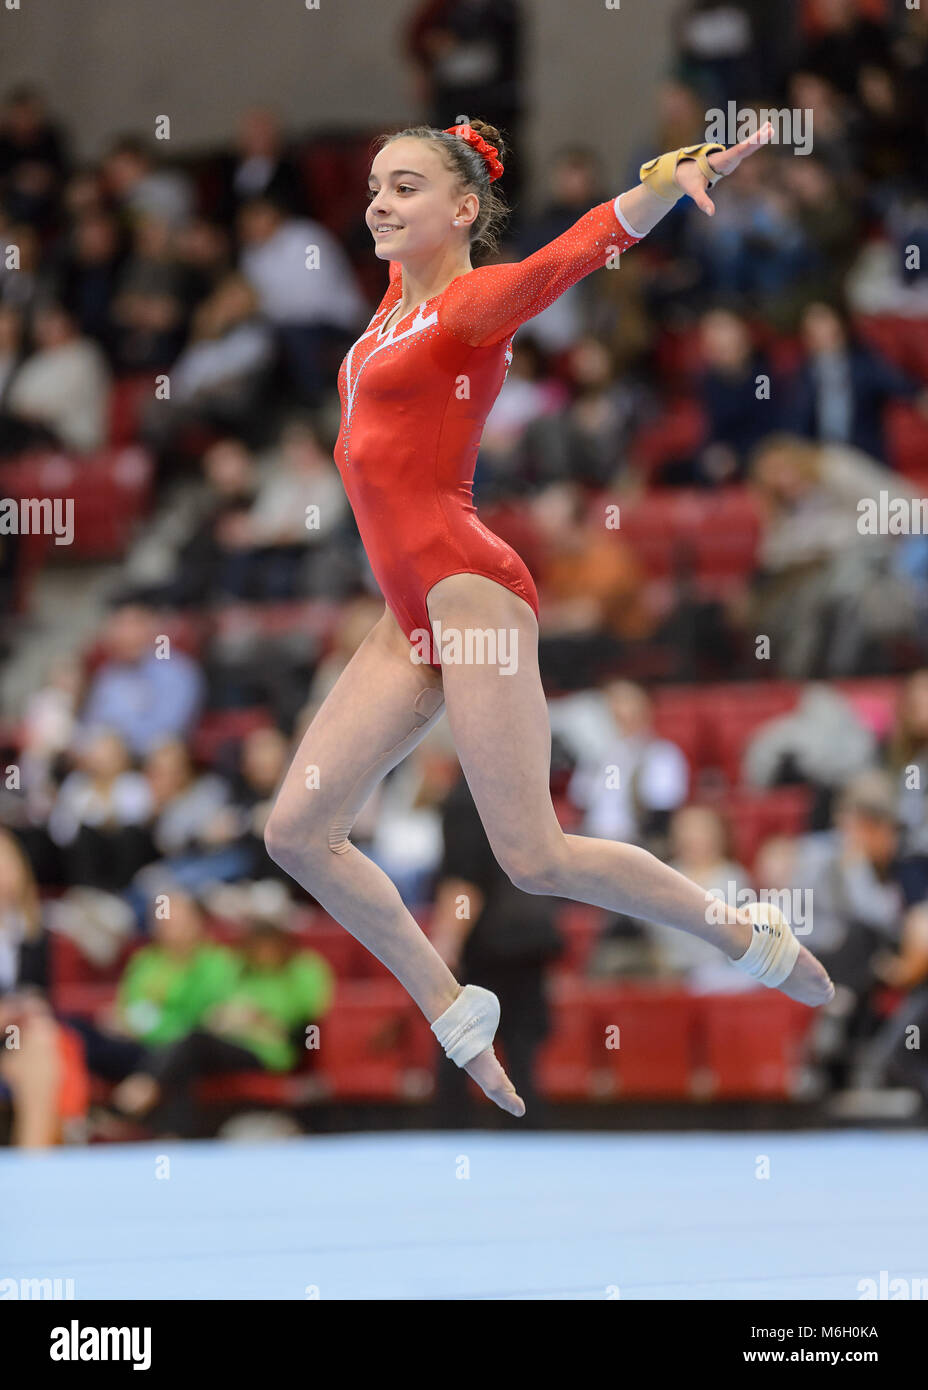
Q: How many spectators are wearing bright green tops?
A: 2